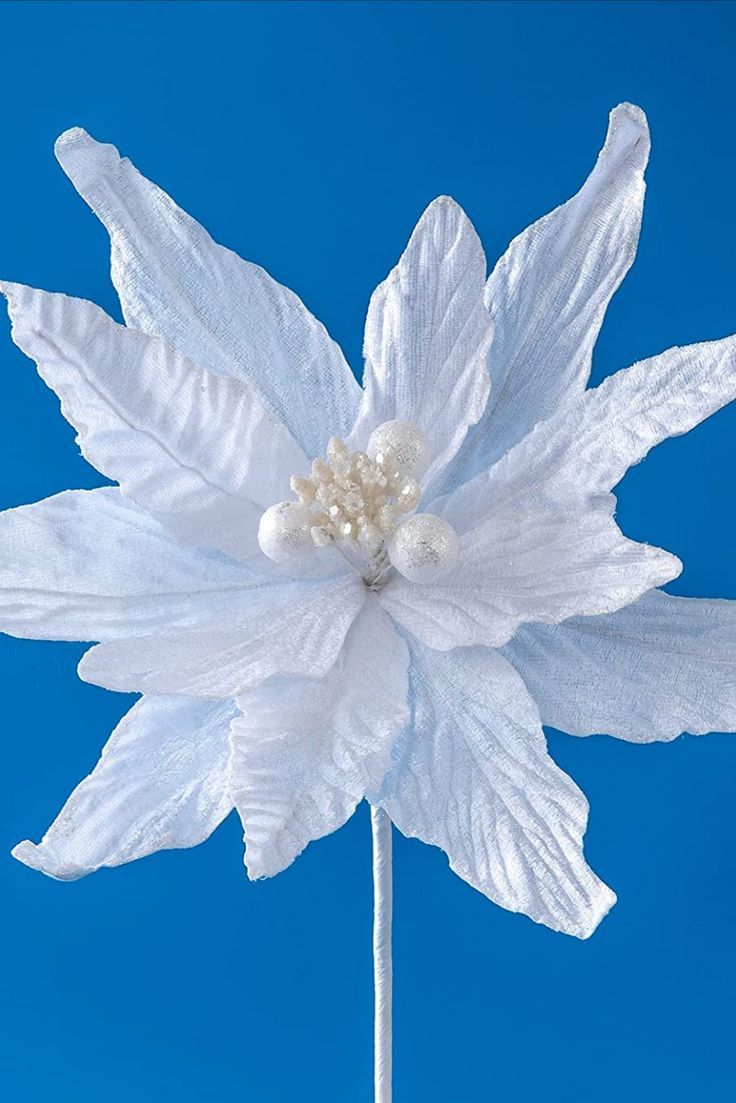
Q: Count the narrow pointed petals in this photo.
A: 12